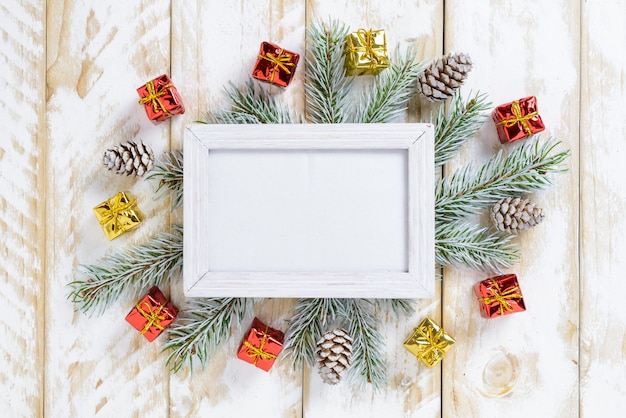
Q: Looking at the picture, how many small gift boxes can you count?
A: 9